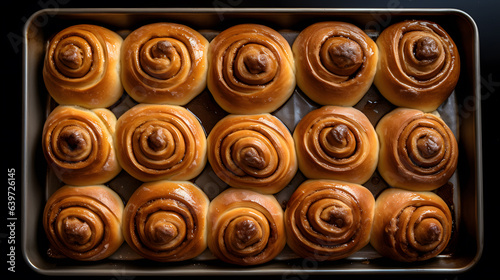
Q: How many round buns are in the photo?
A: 15